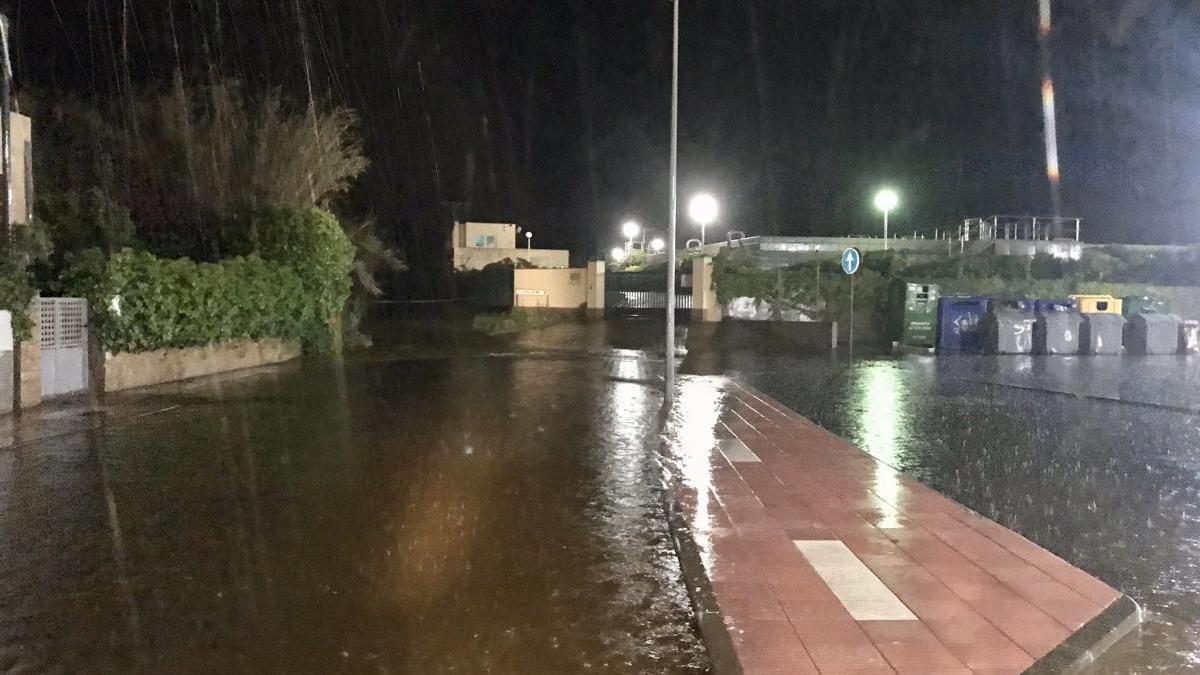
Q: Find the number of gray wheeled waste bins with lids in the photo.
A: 4